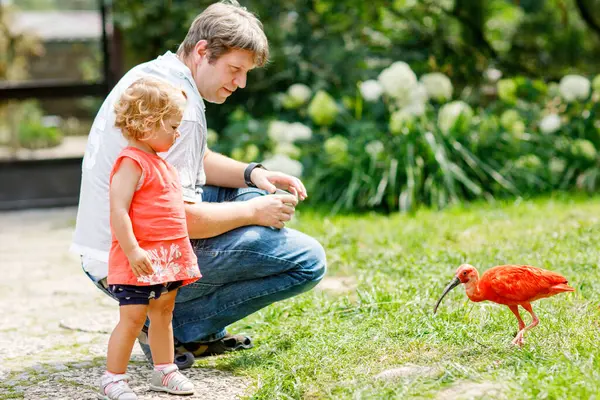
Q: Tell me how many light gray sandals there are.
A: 2